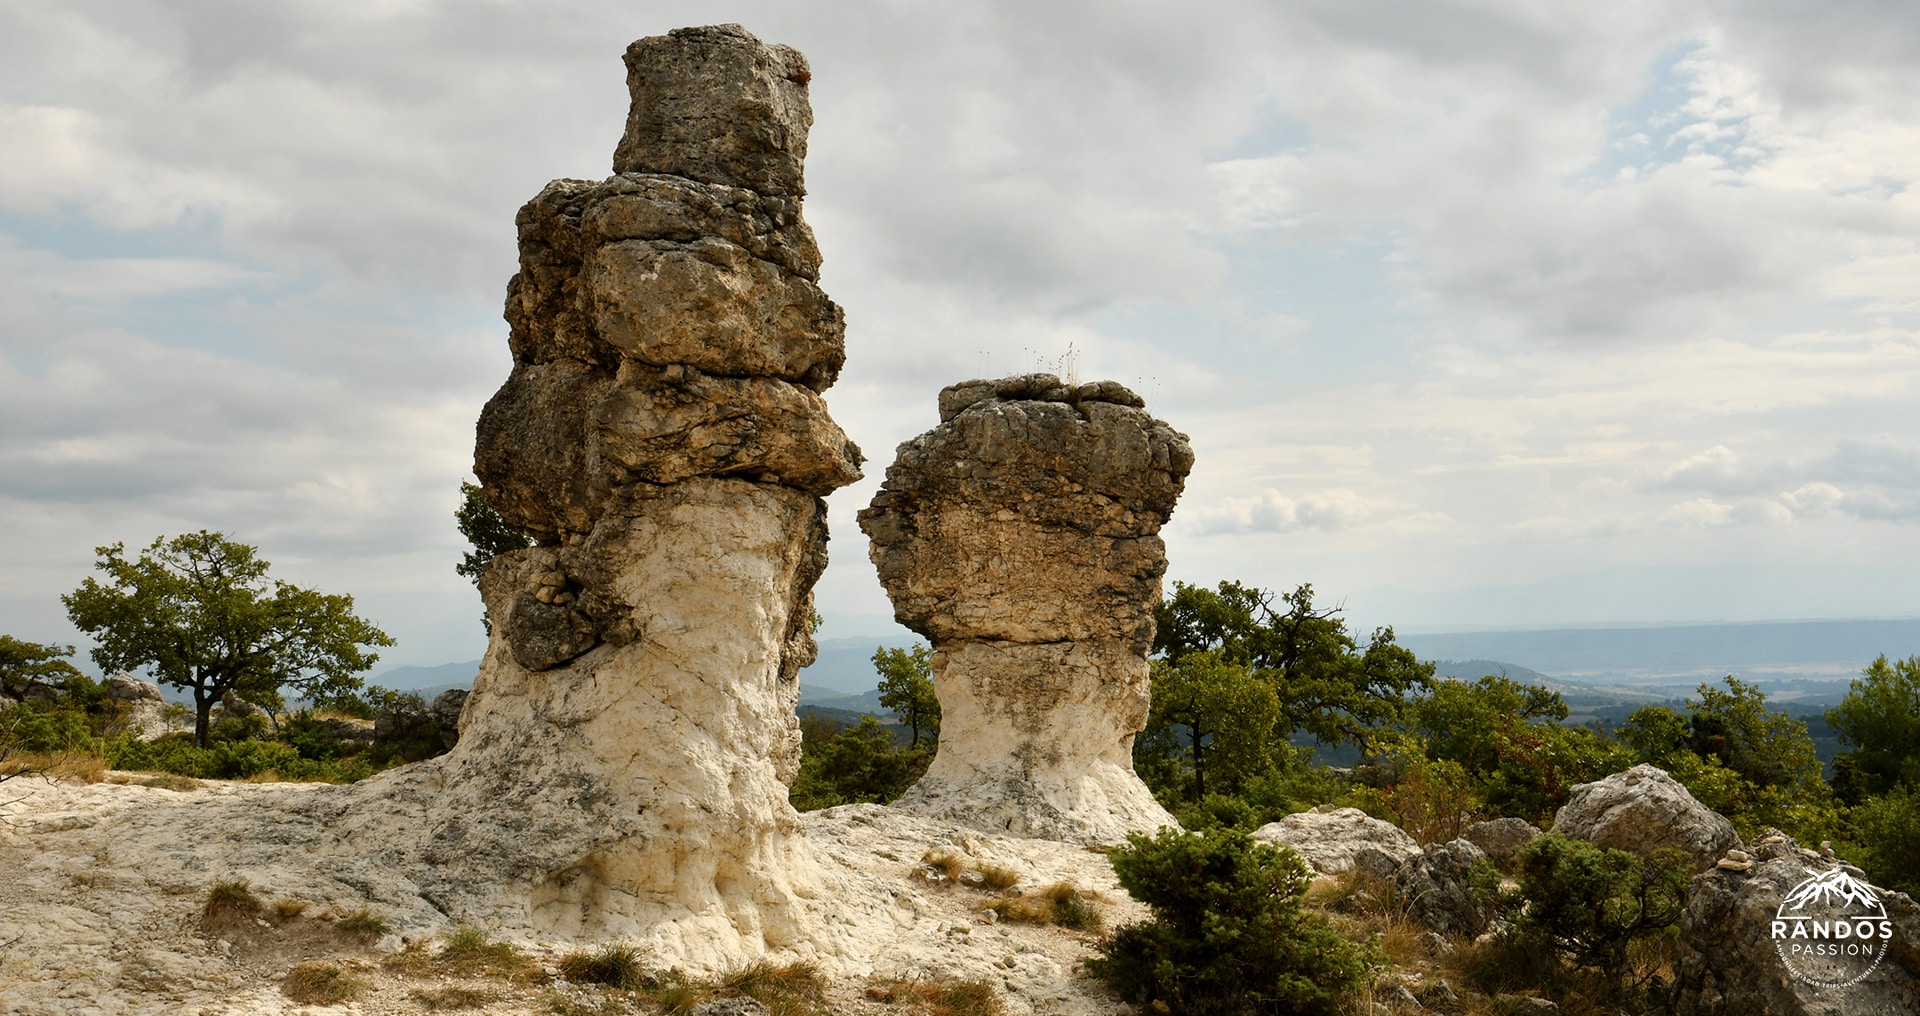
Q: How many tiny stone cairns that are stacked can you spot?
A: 2